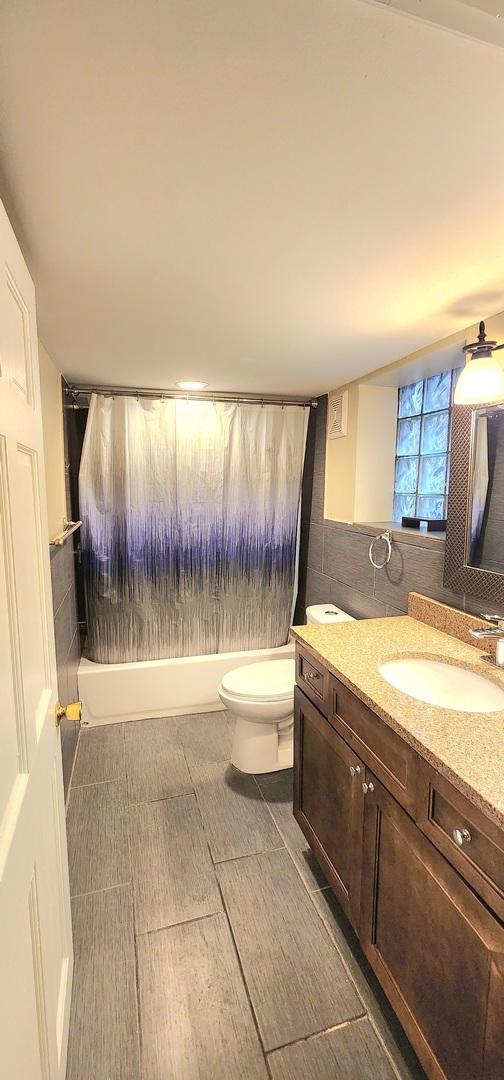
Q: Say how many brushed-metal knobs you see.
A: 4